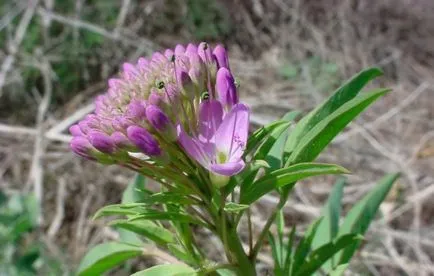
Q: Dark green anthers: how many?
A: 5